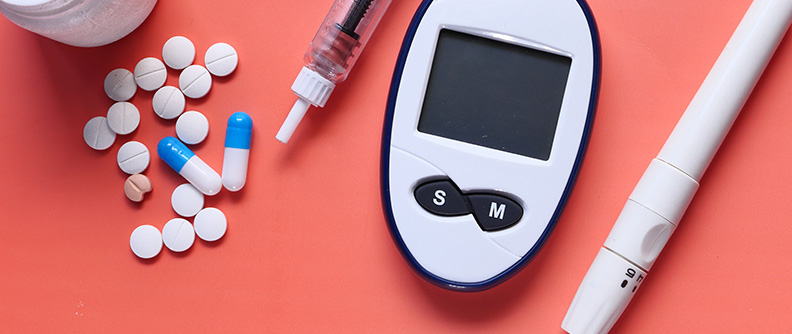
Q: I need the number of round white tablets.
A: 14